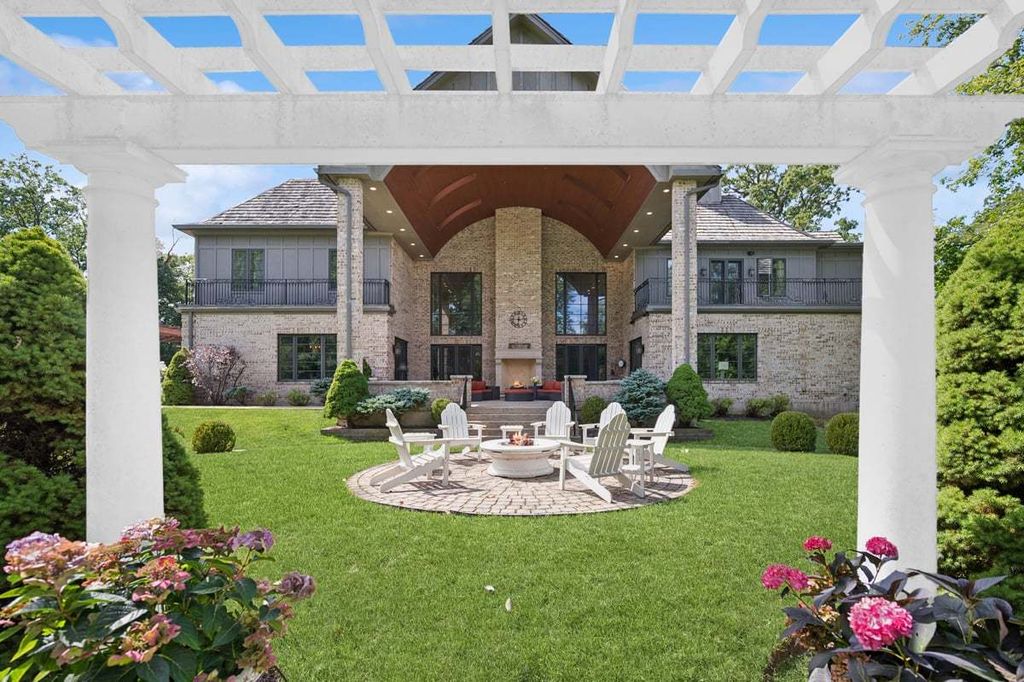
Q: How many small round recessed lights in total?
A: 10